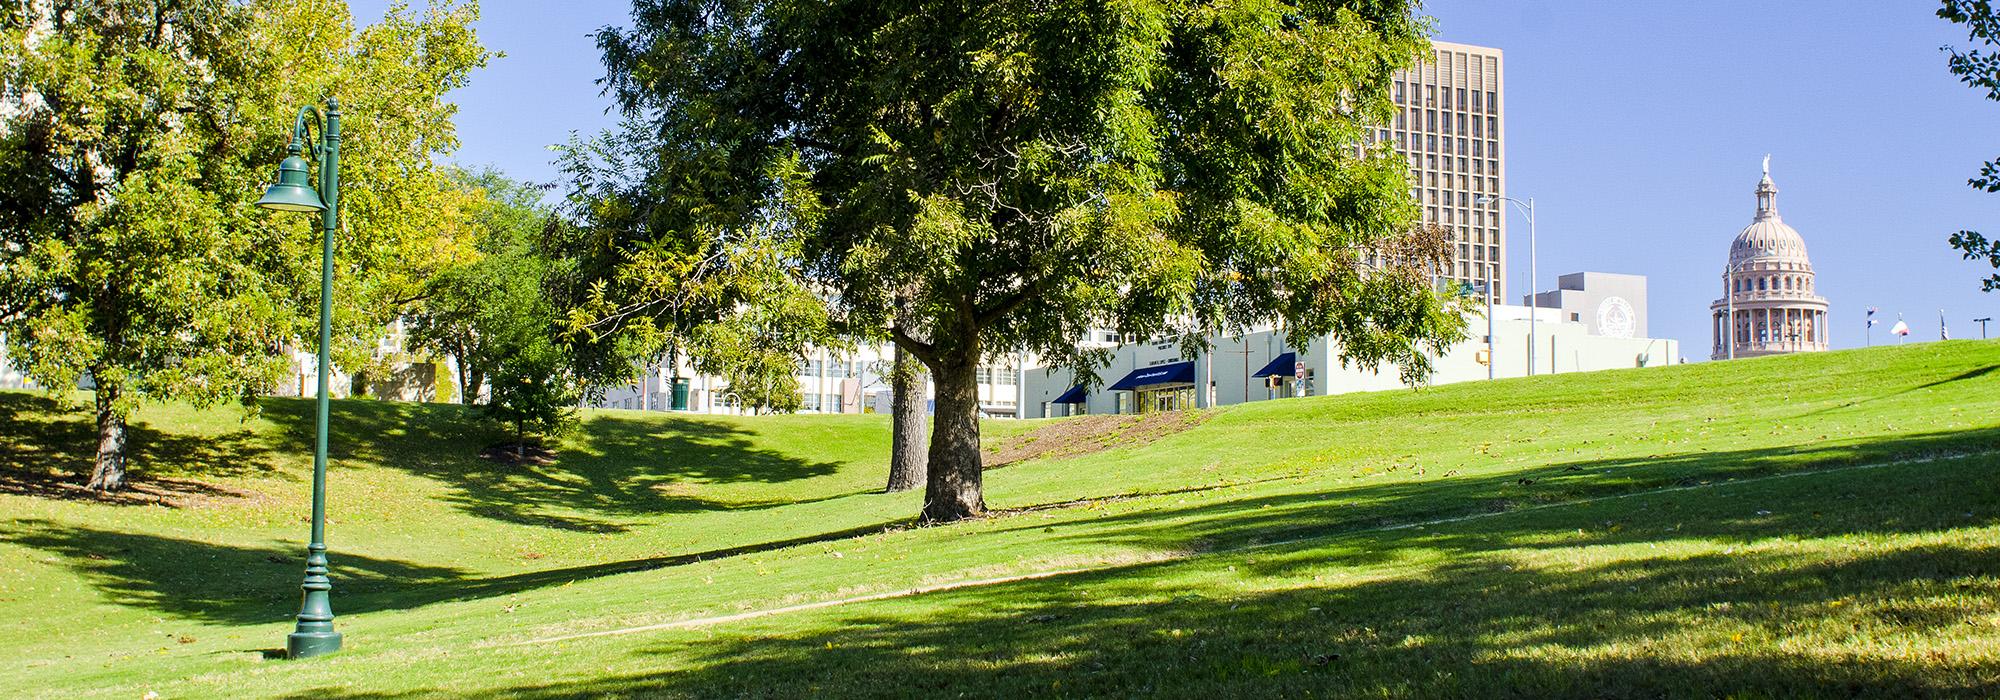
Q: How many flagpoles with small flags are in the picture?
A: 3